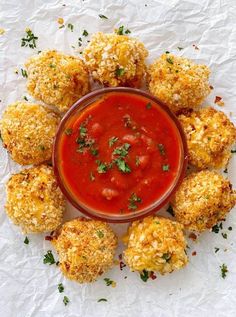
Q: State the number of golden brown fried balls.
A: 9